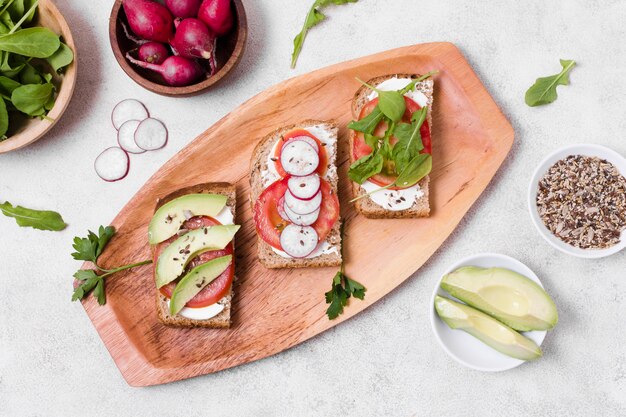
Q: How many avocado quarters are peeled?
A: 2